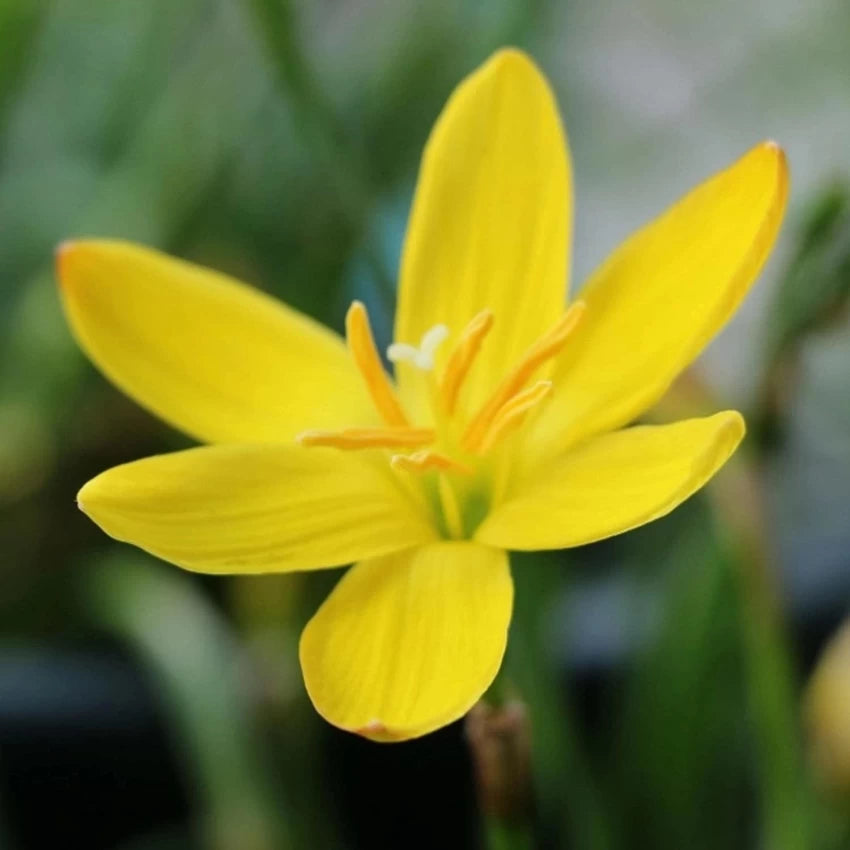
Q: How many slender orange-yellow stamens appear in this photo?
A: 6